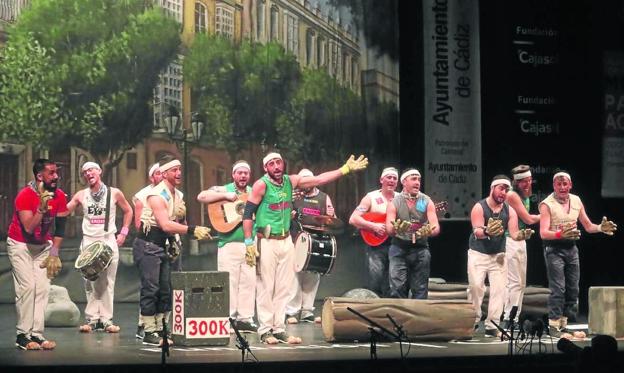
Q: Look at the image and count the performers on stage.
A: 12